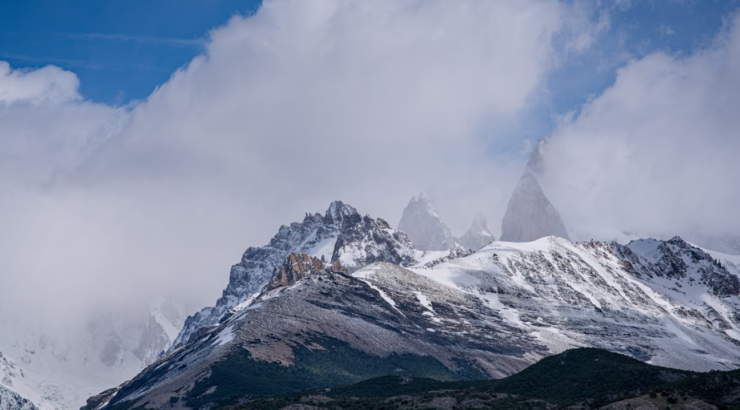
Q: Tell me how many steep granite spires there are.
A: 3